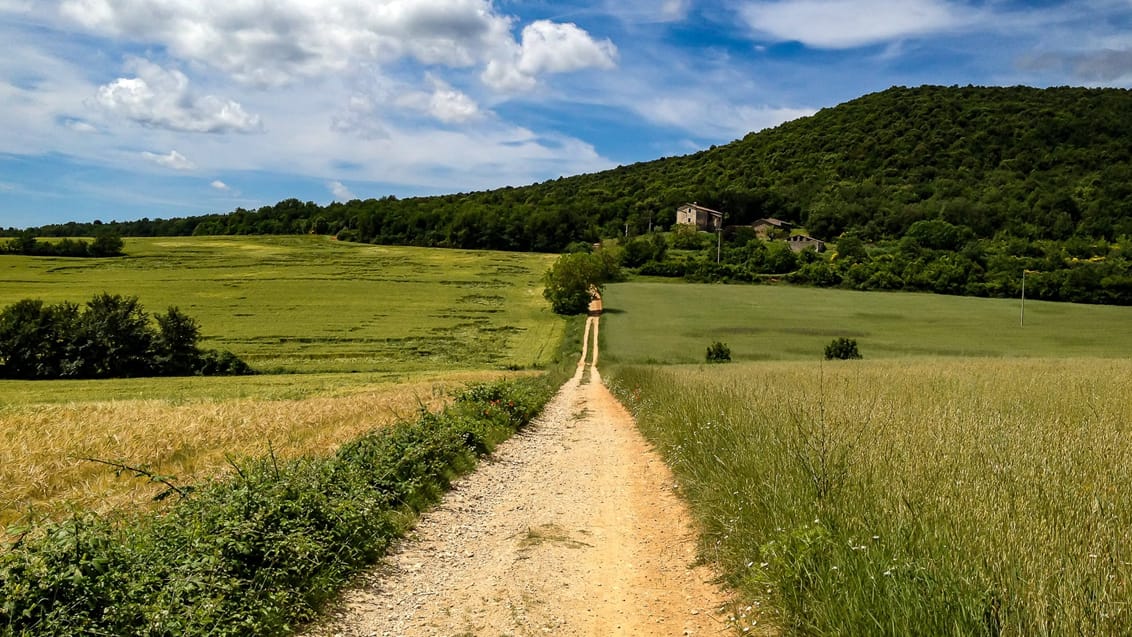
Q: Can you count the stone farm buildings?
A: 3